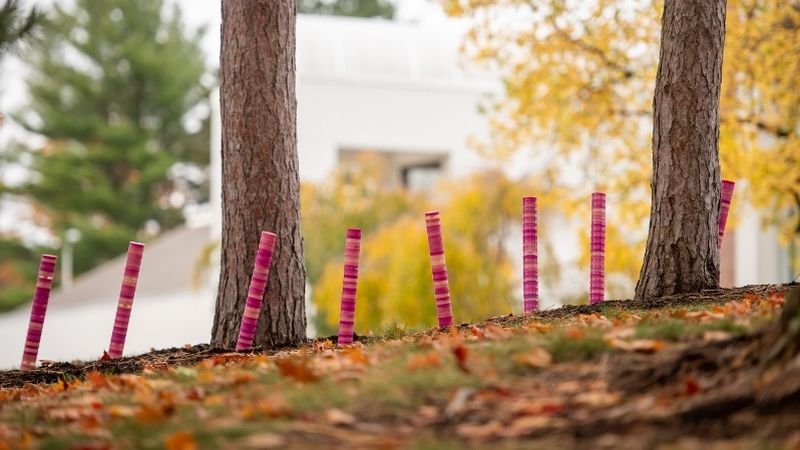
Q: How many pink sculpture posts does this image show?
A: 8